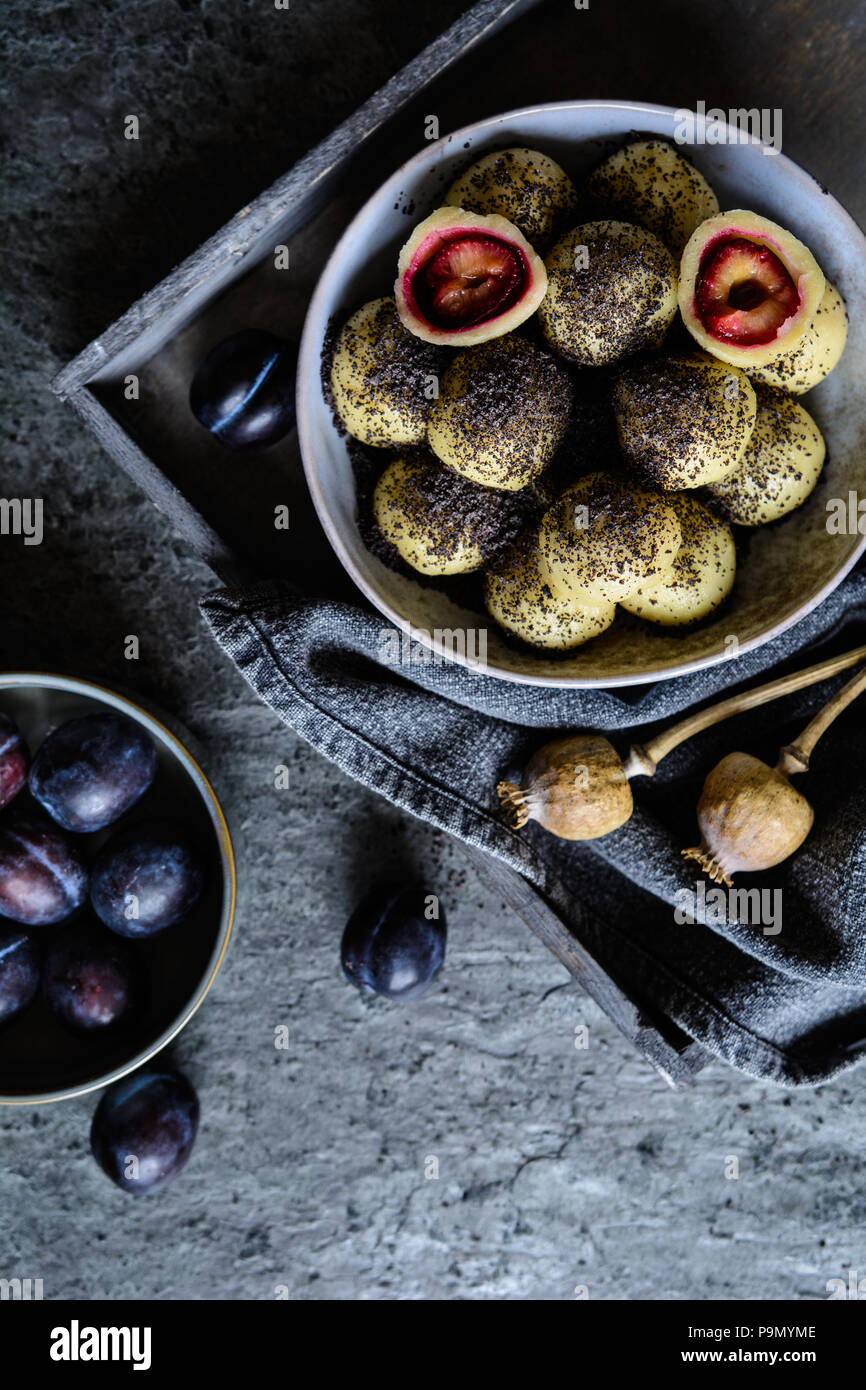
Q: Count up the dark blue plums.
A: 9